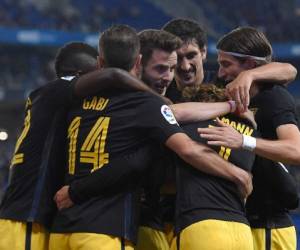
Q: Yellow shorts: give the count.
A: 5